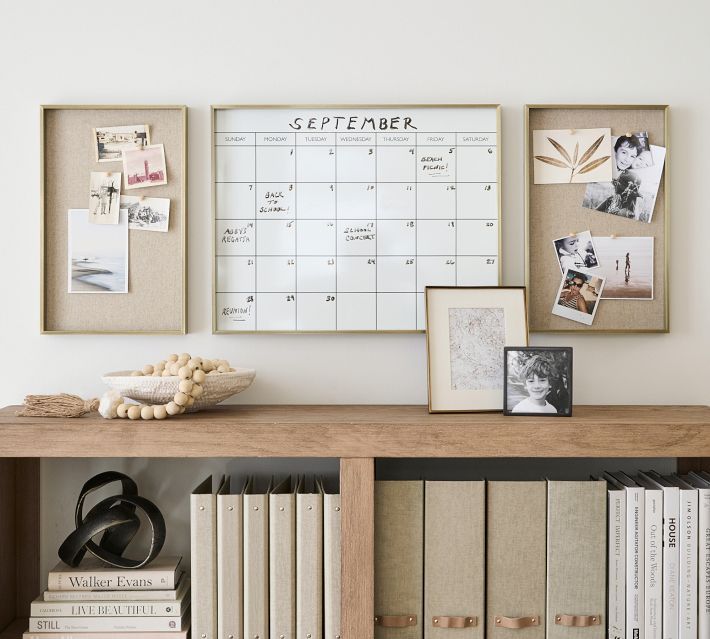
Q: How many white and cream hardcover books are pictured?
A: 11